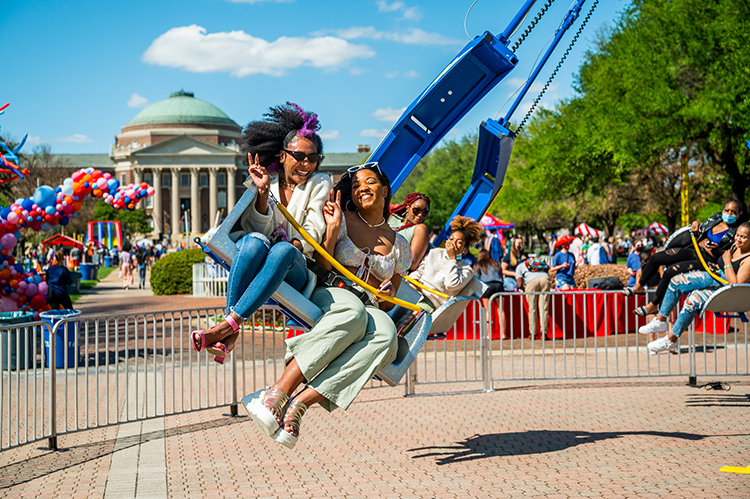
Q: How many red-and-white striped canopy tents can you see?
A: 2